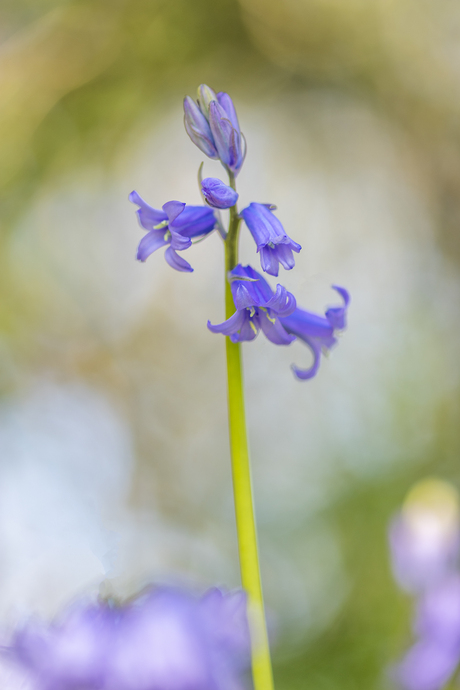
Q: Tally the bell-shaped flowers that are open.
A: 4